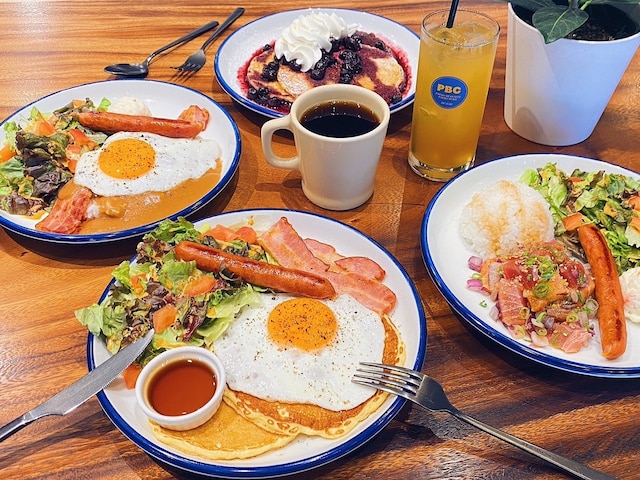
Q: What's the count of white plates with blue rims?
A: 4